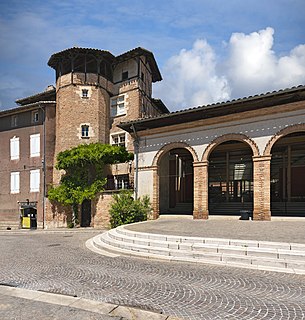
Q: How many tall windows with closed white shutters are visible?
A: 4